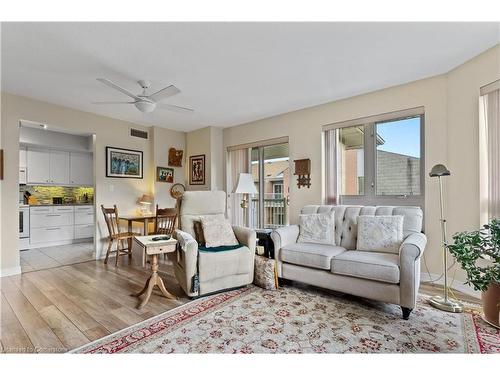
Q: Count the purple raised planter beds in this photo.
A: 0